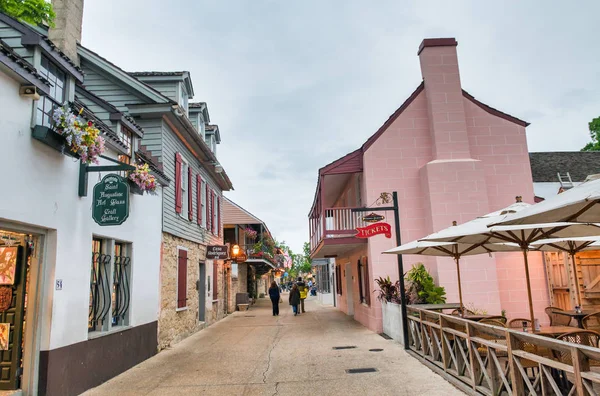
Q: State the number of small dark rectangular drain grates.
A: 2